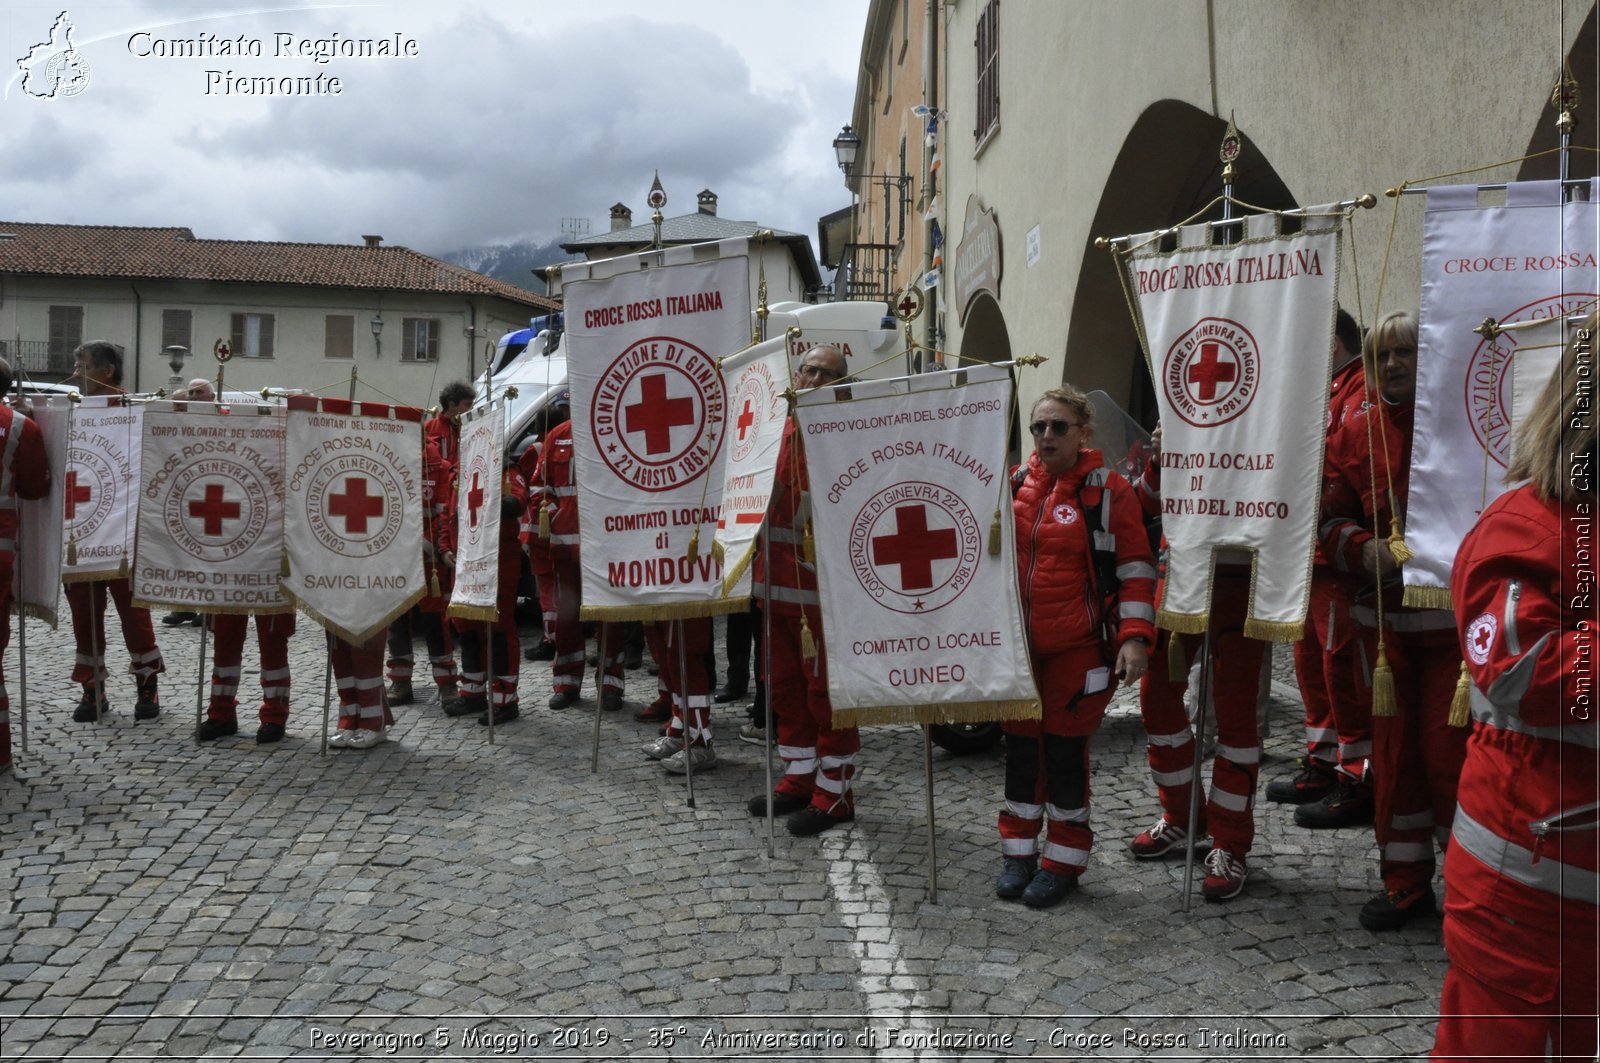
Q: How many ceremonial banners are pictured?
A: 11